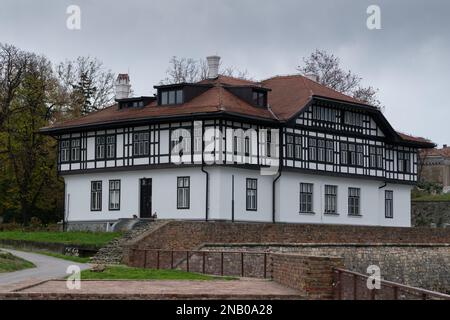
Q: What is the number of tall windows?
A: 8